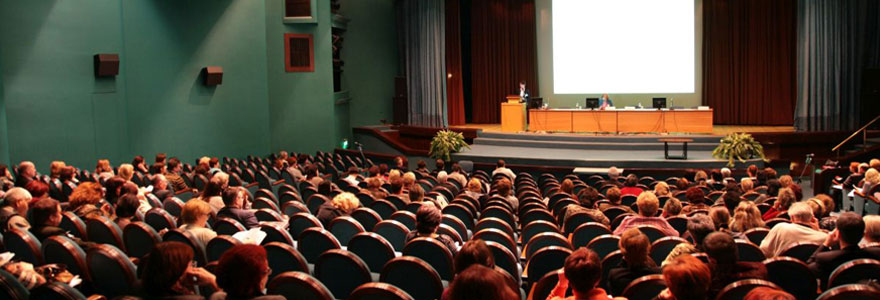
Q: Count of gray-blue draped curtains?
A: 2